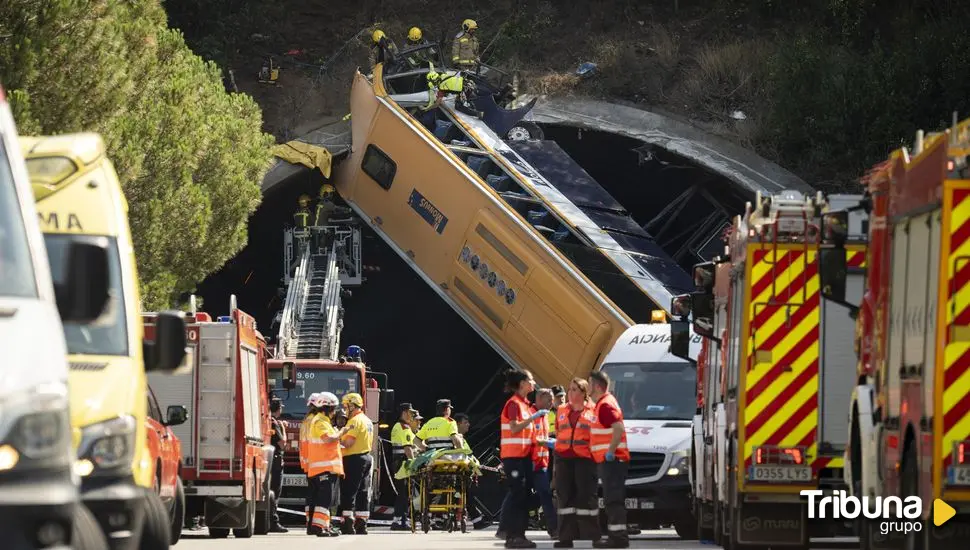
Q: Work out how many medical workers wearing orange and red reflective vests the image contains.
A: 4